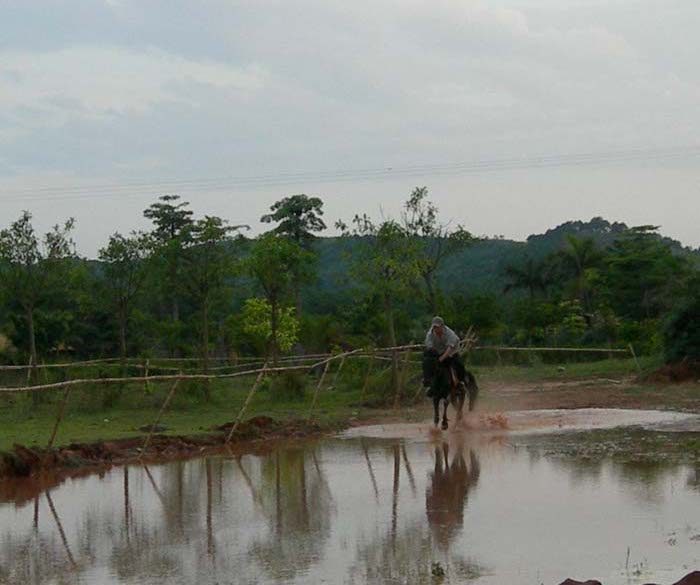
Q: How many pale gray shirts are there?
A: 1